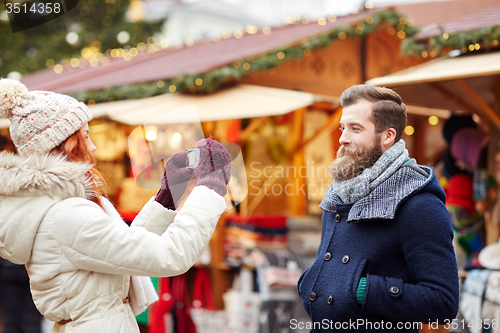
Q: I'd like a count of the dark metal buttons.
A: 6